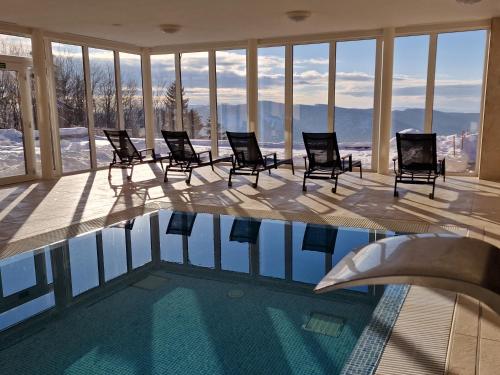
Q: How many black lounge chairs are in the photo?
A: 5